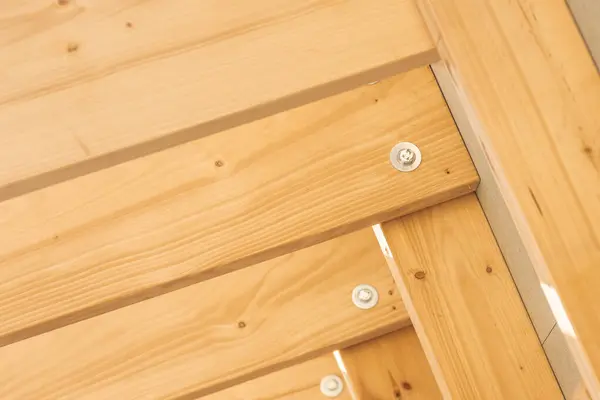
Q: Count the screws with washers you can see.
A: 3